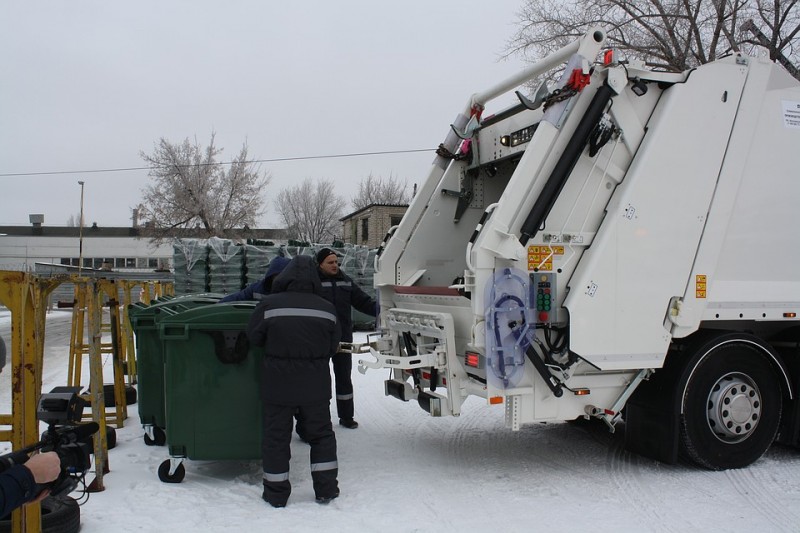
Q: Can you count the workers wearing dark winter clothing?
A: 3